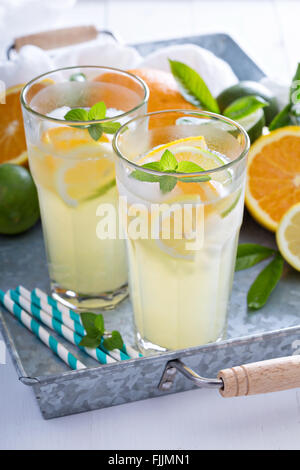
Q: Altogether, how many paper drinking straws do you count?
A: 4